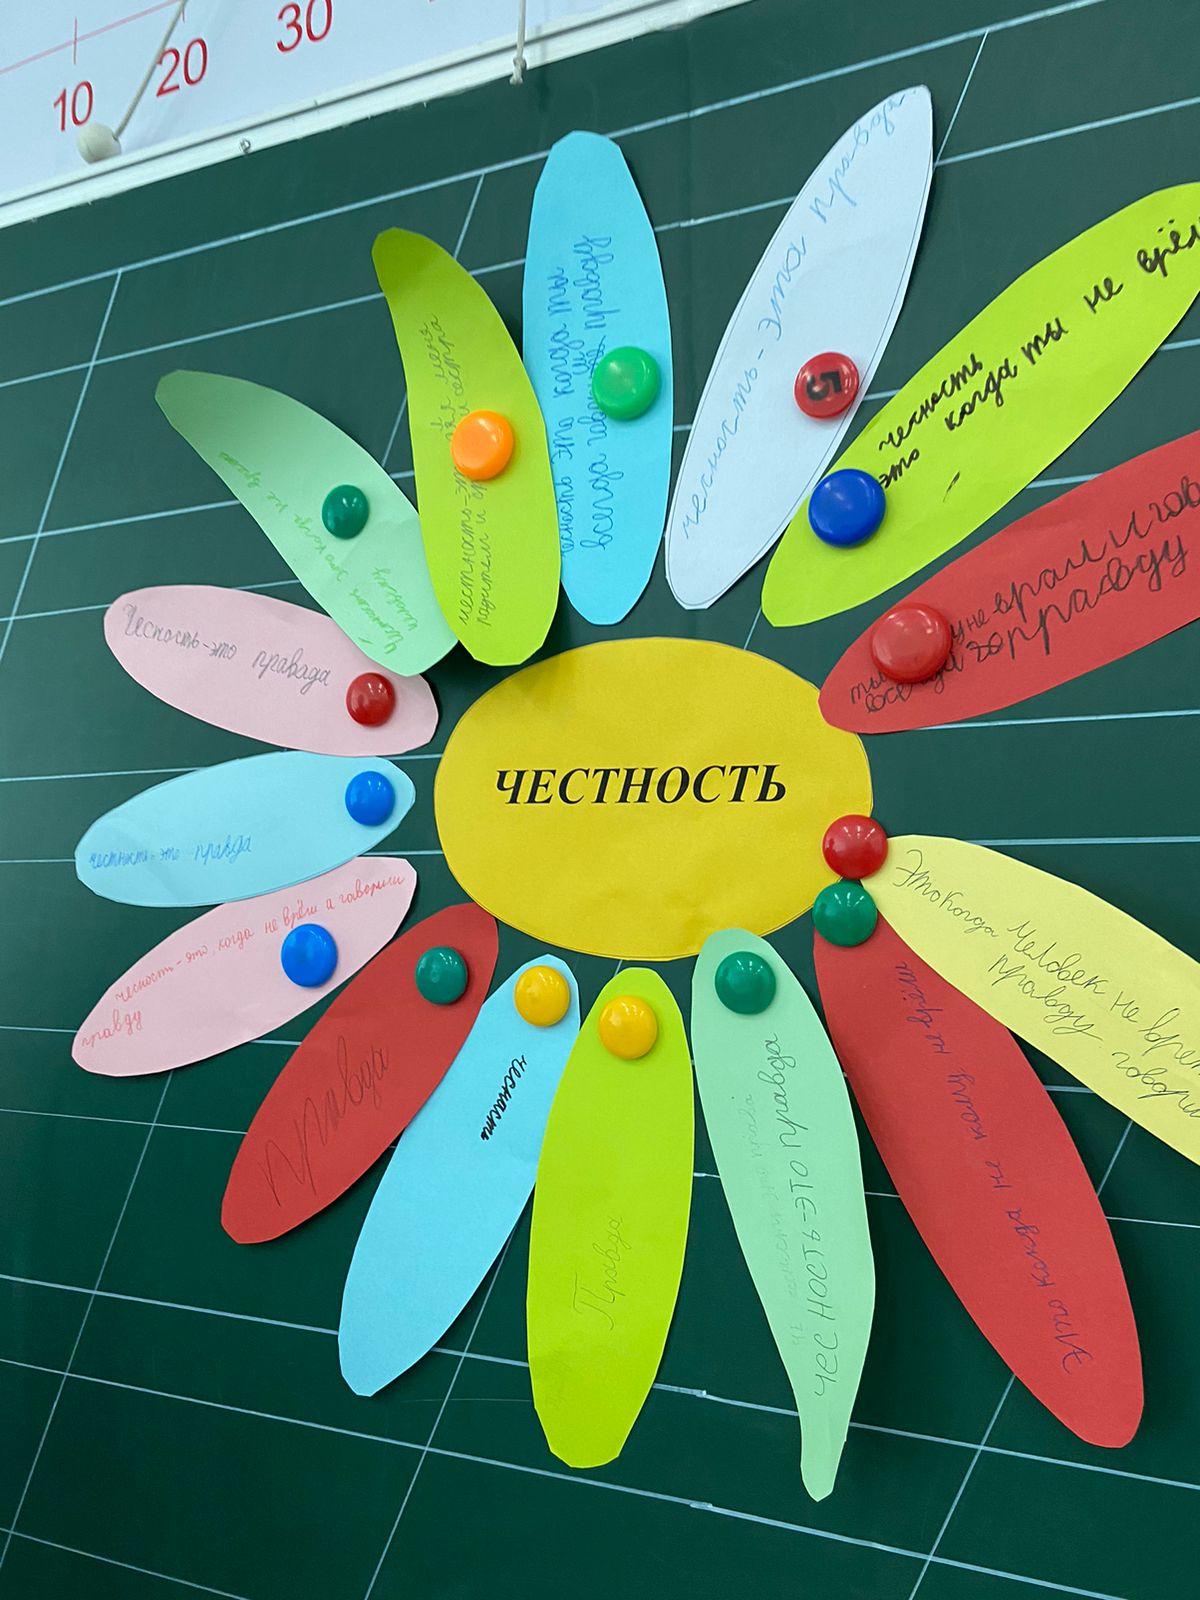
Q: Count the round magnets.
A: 15